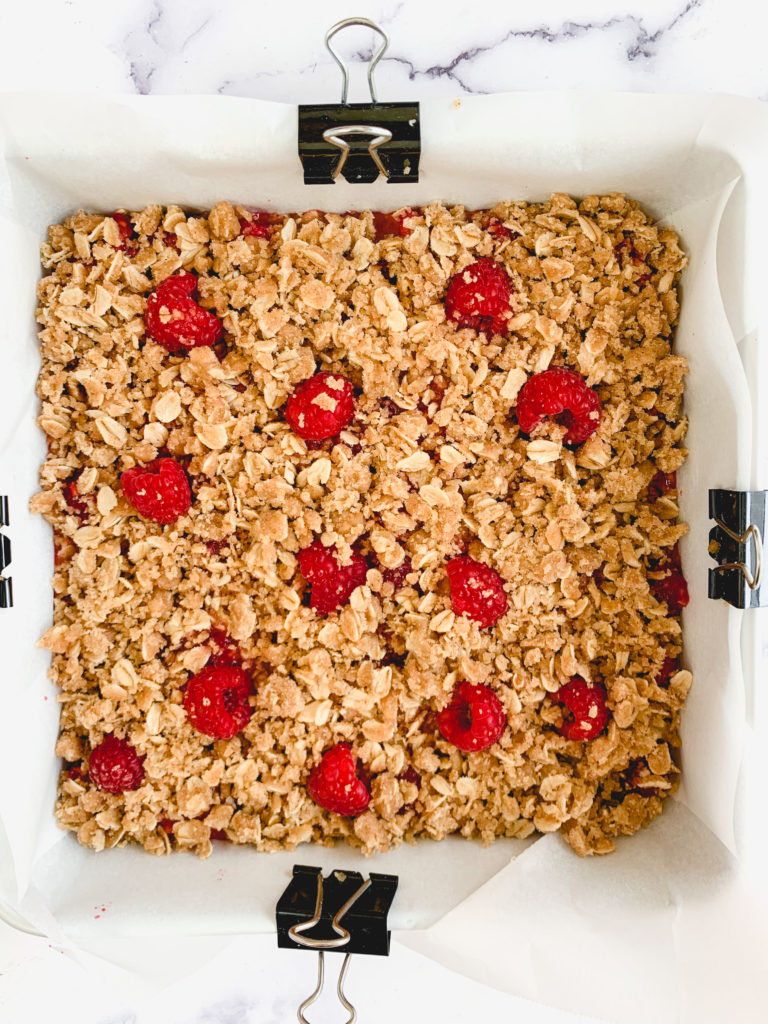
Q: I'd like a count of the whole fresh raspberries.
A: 12